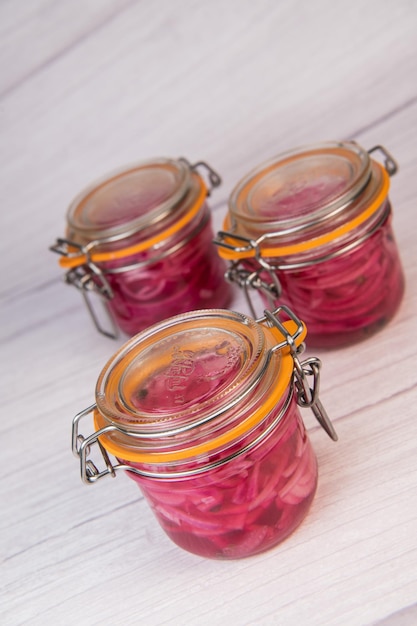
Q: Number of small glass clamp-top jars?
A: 3